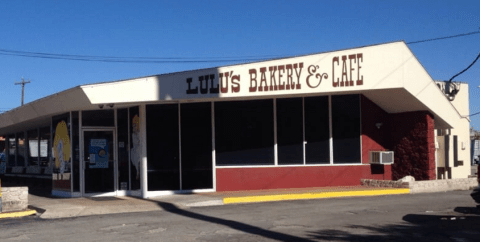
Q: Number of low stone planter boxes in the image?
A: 2